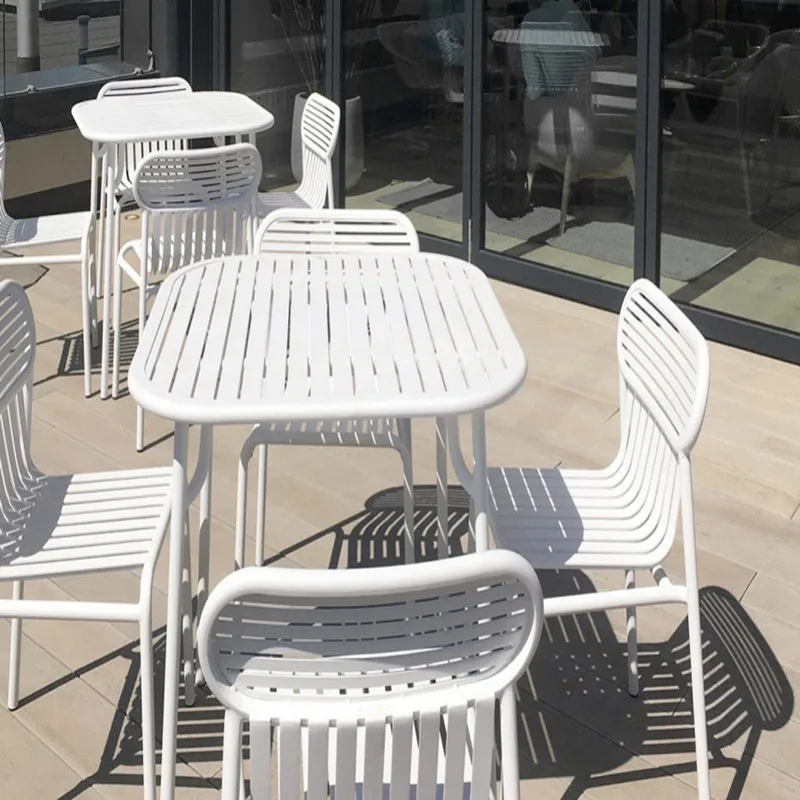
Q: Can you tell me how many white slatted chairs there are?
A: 8